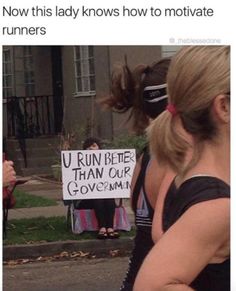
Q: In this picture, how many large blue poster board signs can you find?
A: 0